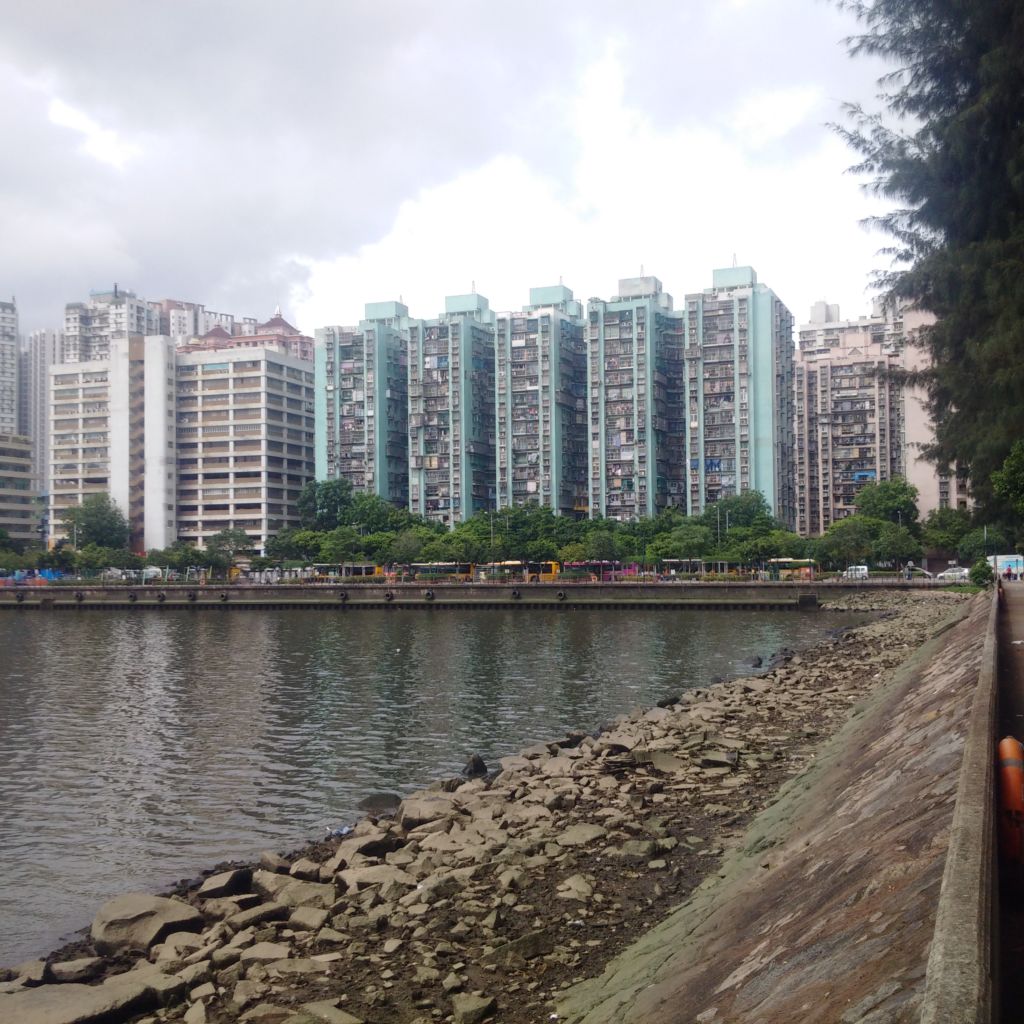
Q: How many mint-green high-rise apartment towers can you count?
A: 5